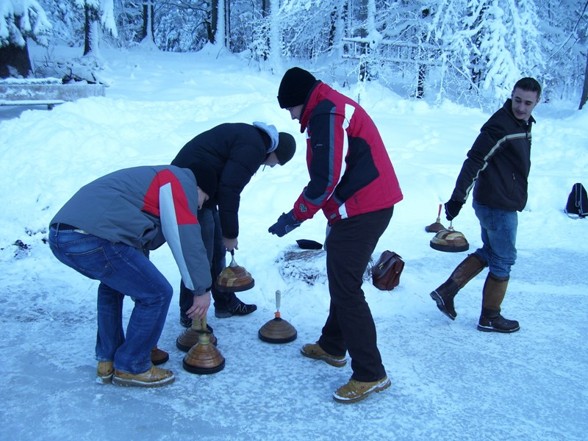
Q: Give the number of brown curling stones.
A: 6